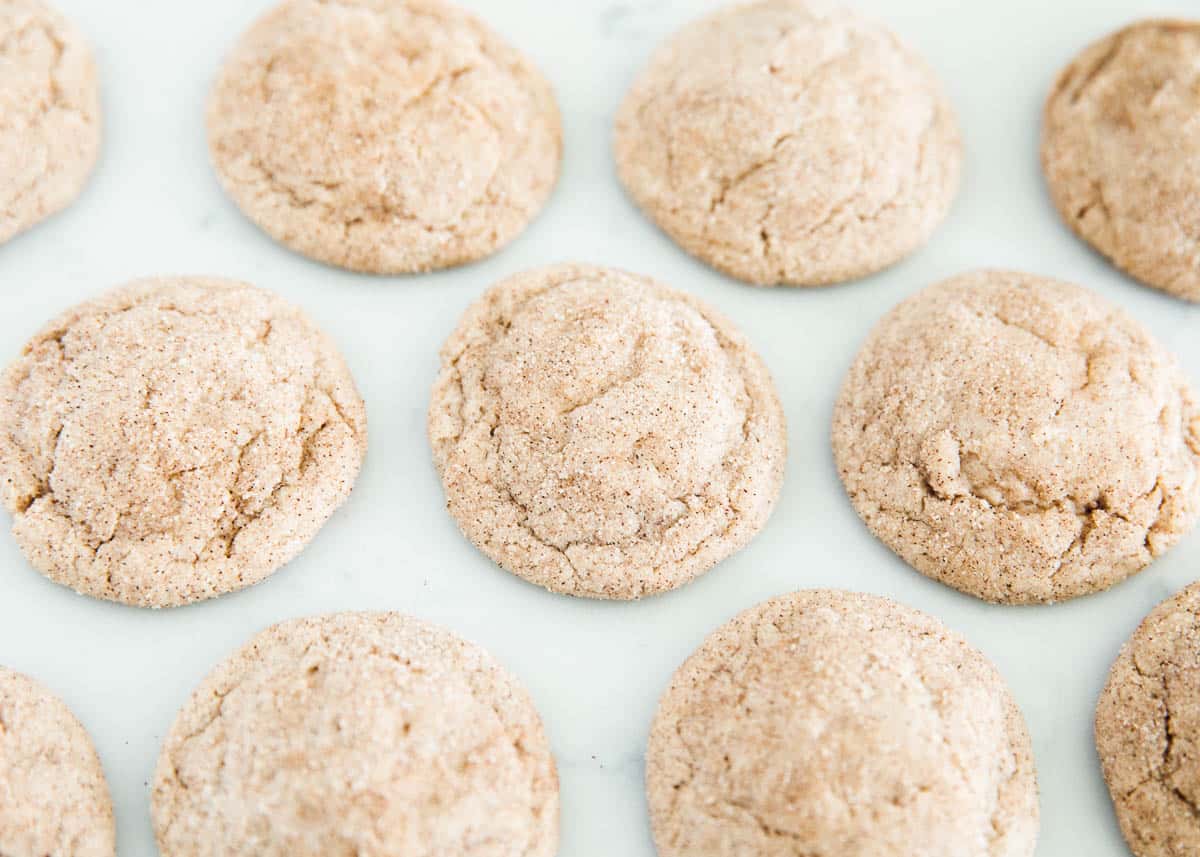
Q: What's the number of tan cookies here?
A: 11